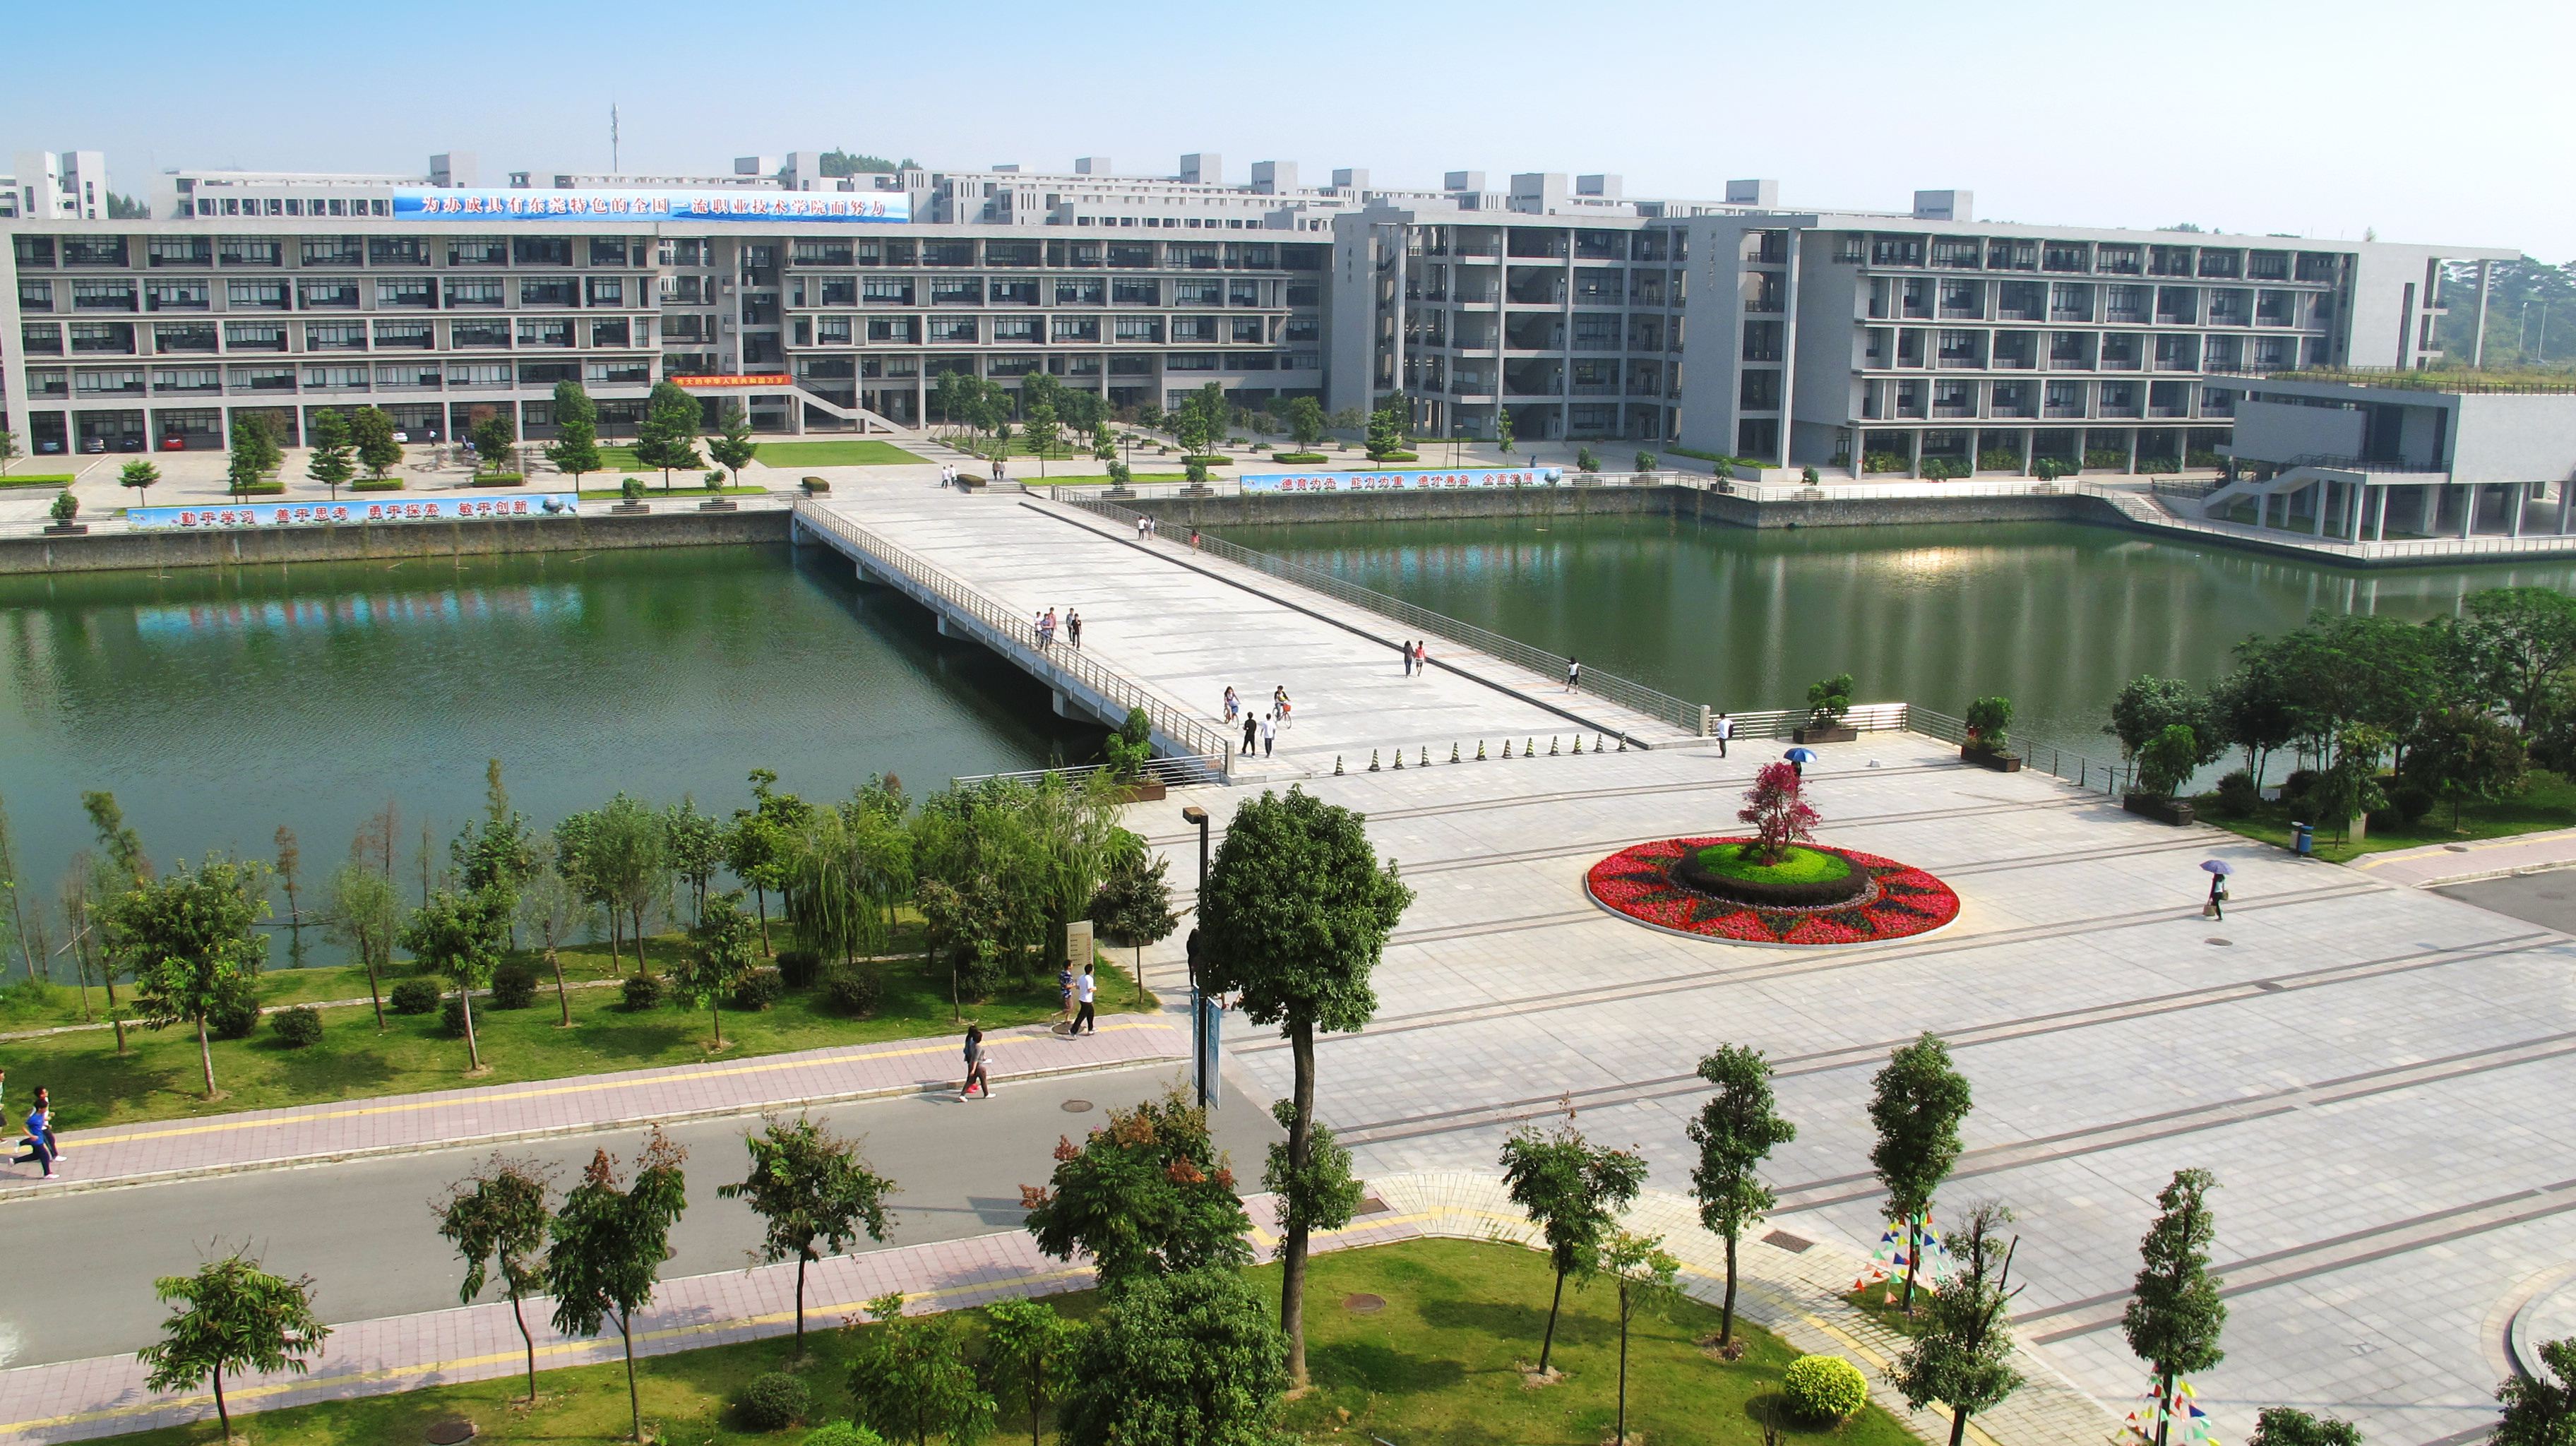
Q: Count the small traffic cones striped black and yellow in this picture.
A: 12